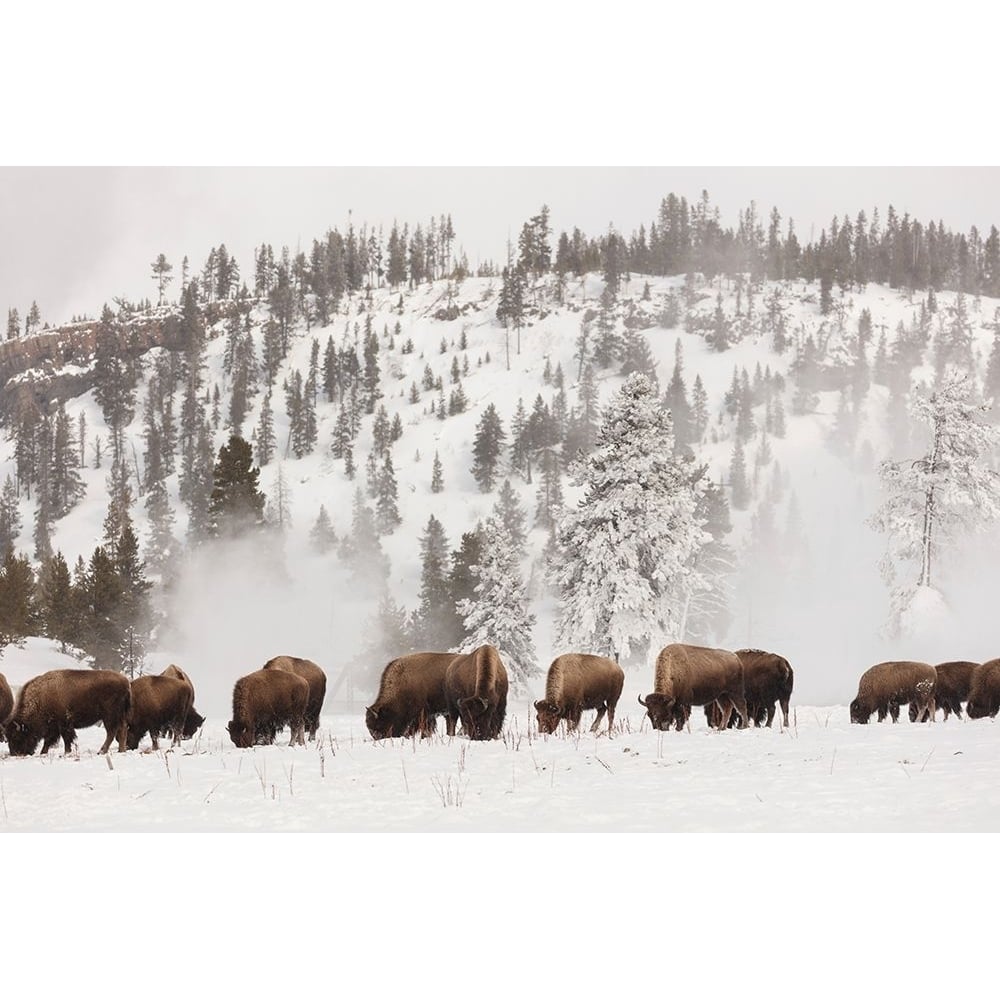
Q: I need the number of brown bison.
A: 14